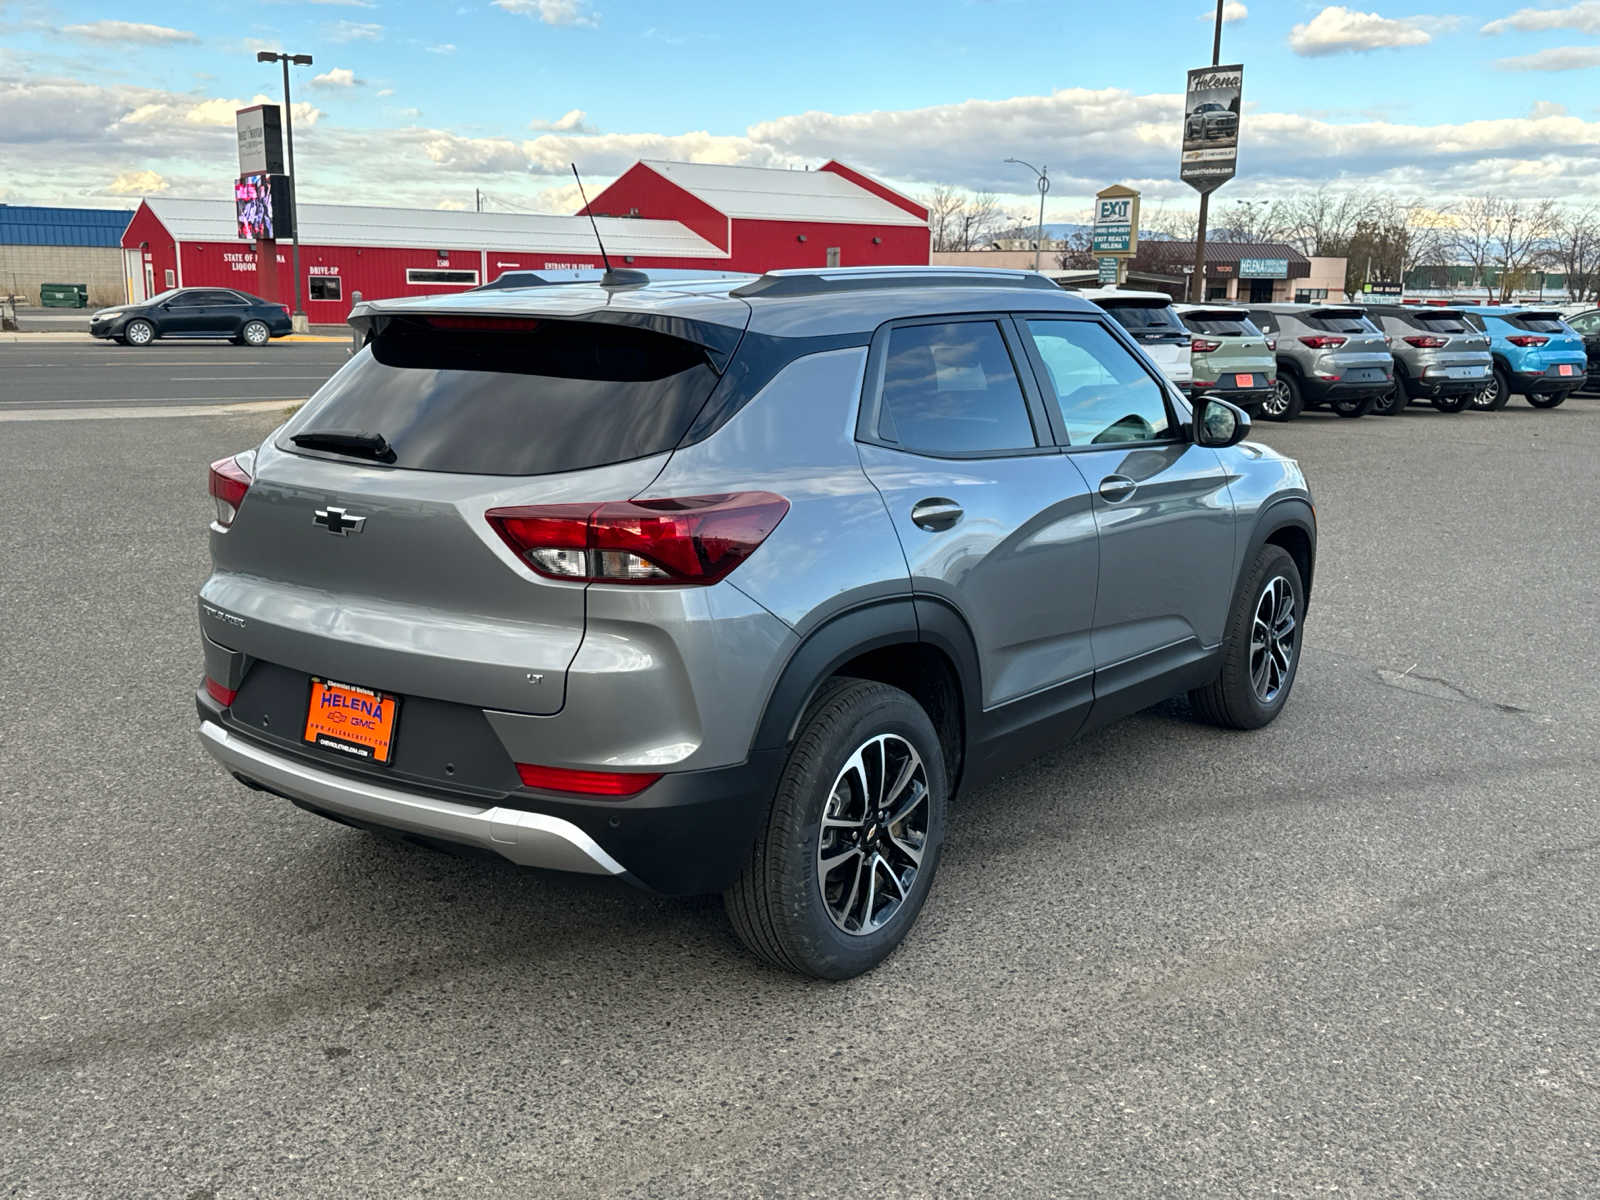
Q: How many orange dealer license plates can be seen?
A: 3